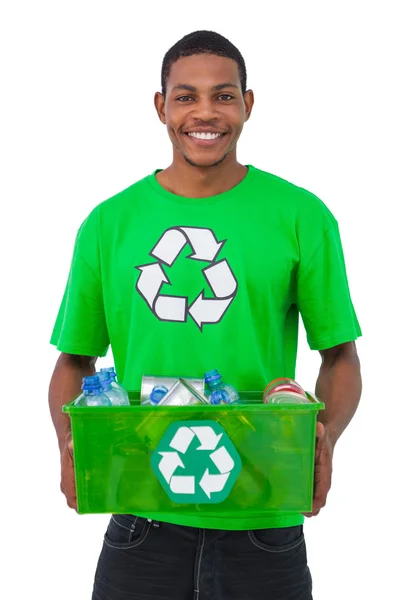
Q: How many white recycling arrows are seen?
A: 6